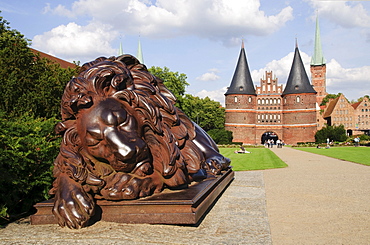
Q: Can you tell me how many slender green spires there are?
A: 3